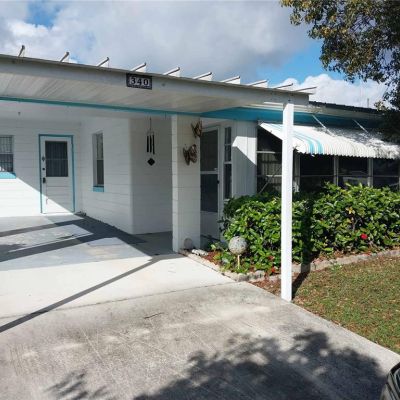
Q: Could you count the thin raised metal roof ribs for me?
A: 10